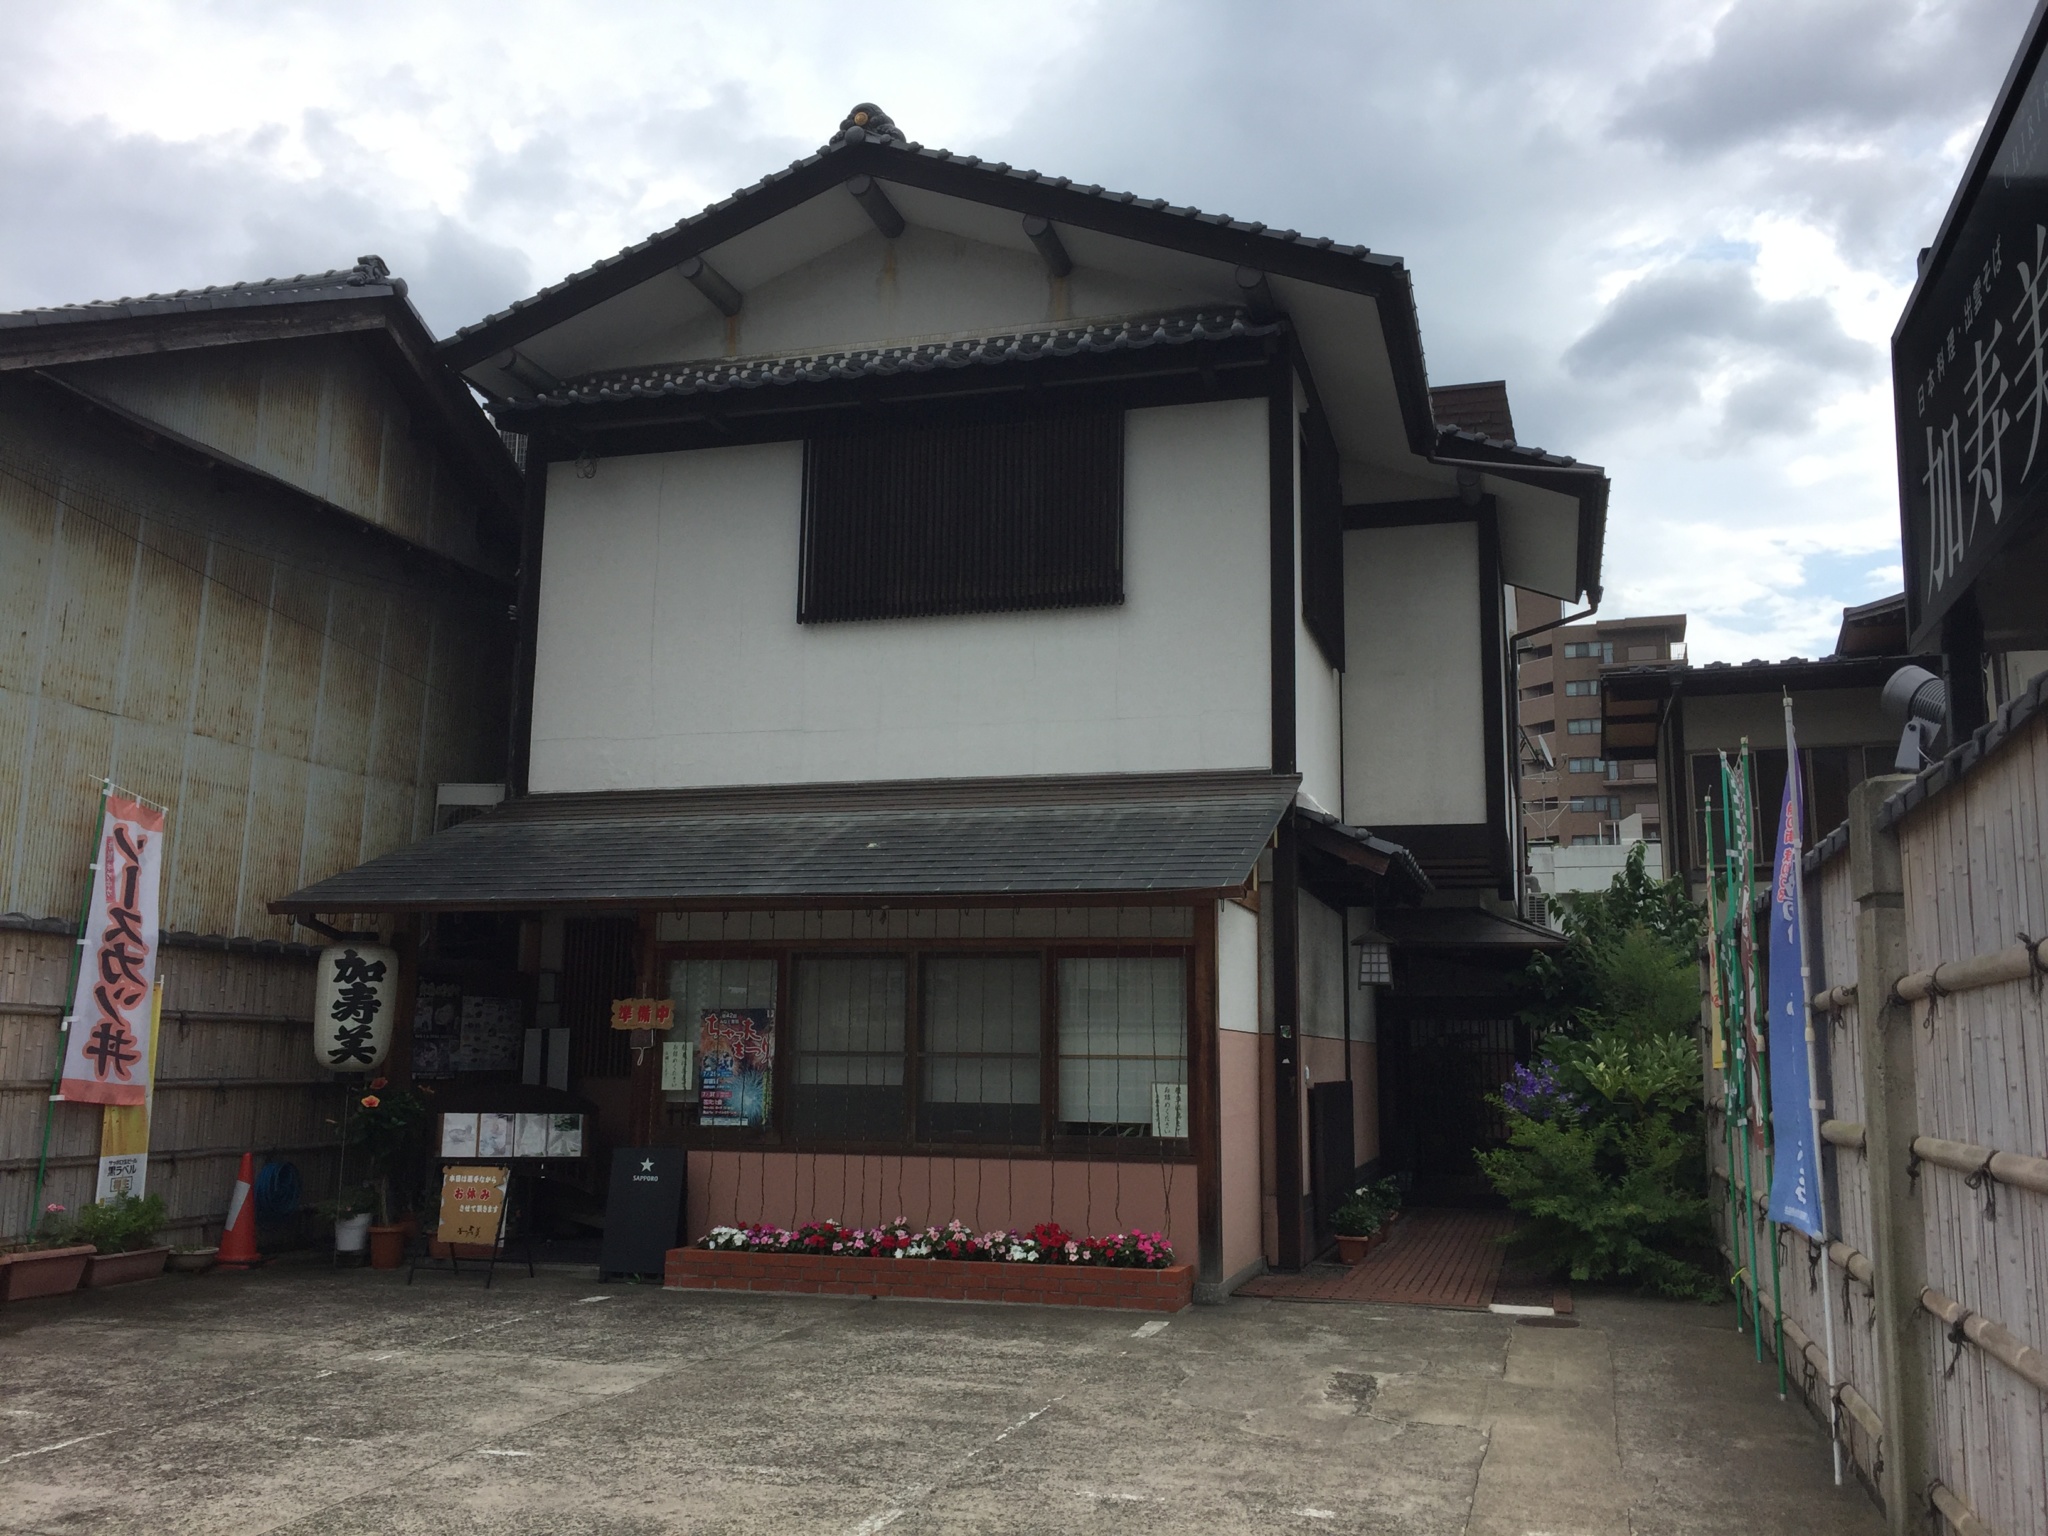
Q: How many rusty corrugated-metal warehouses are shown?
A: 1